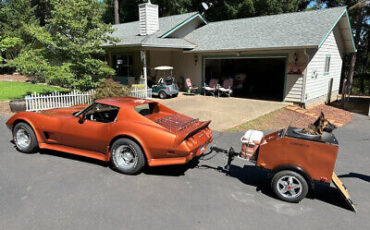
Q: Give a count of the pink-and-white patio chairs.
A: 3